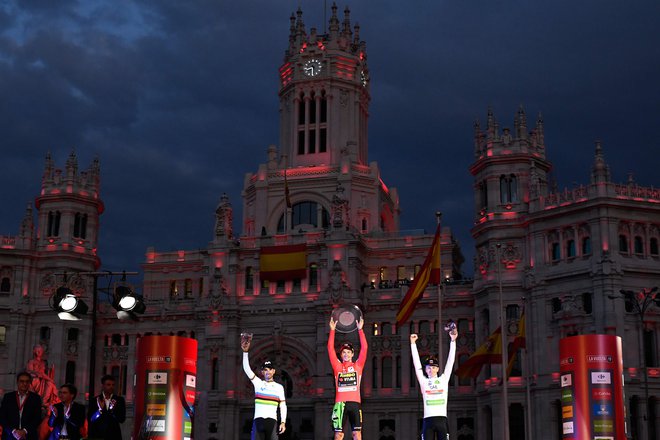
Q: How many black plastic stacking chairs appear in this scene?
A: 0